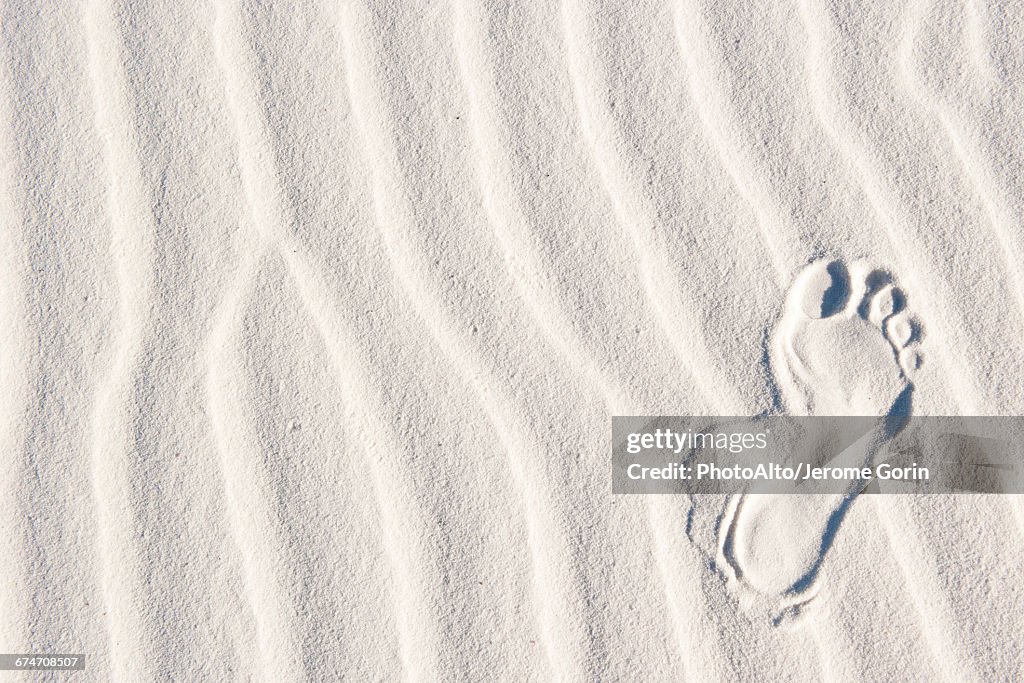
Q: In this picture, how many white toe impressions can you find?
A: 5